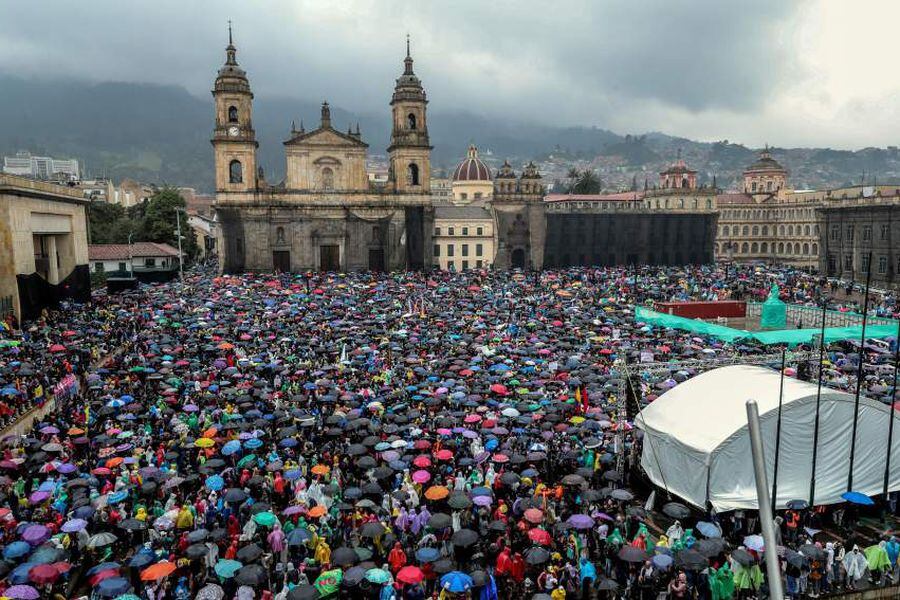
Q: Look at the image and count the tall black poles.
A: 4